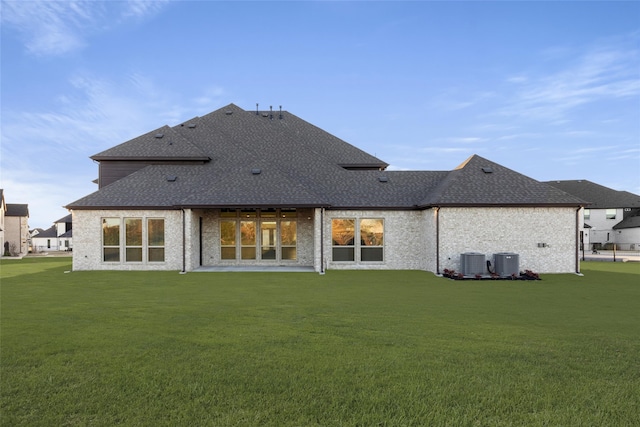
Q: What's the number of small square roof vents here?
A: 8